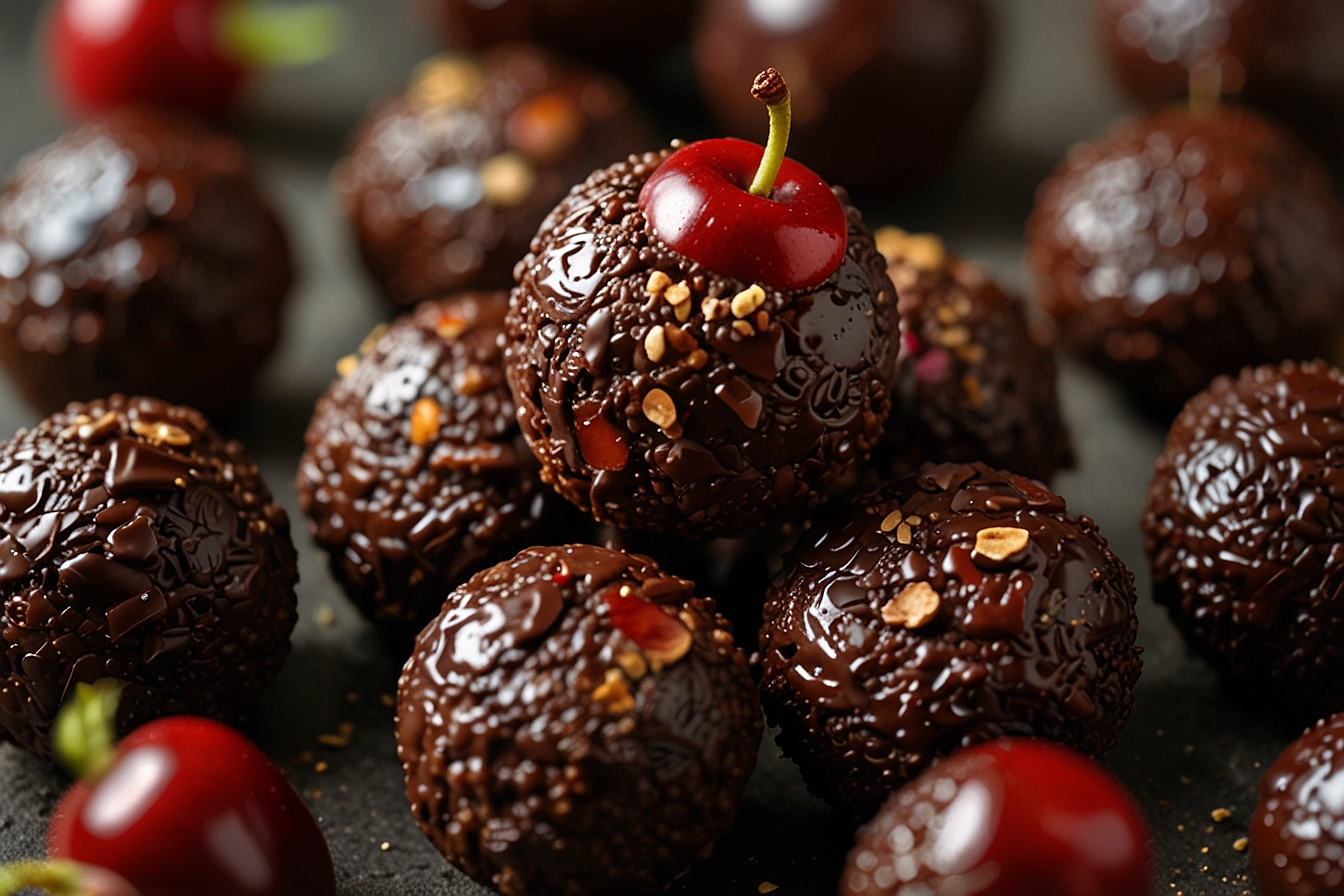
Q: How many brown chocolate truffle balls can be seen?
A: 14